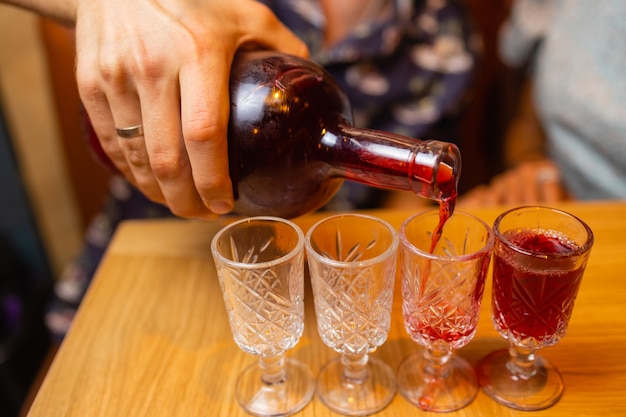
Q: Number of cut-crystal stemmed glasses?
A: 4